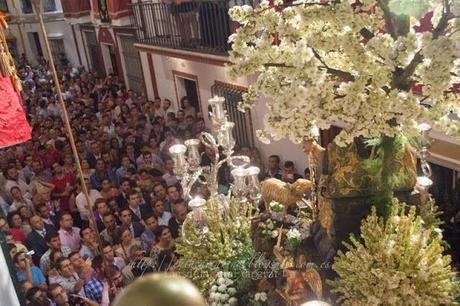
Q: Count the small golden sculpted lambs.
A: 1